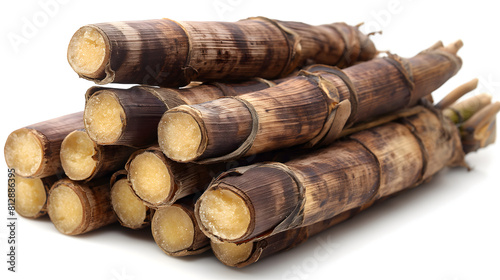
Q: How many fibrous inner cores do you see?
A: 12